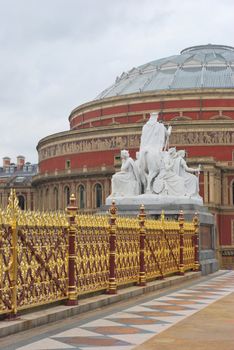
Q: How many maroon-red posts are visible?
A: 5